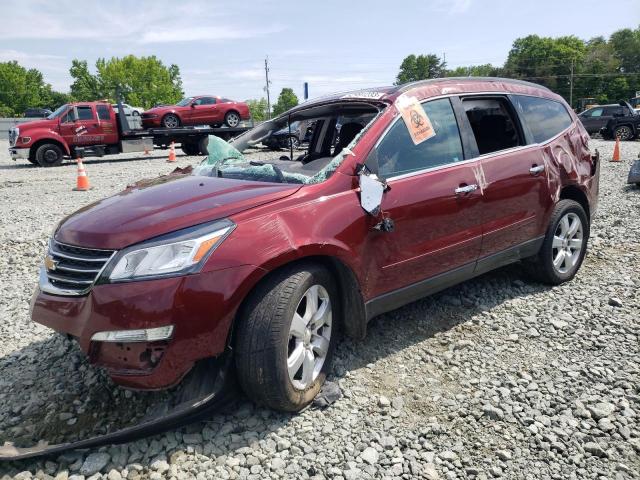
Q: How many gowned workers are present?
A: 0